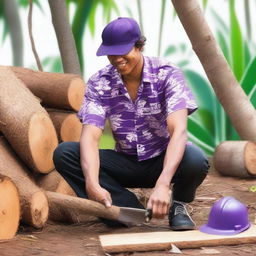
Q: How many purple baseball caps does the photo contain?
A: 1